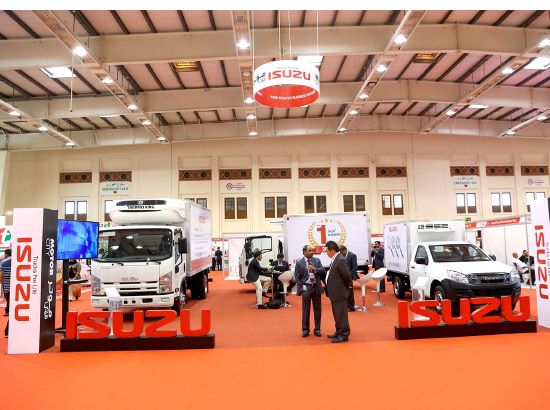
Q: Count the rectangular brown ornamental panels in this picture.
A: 11